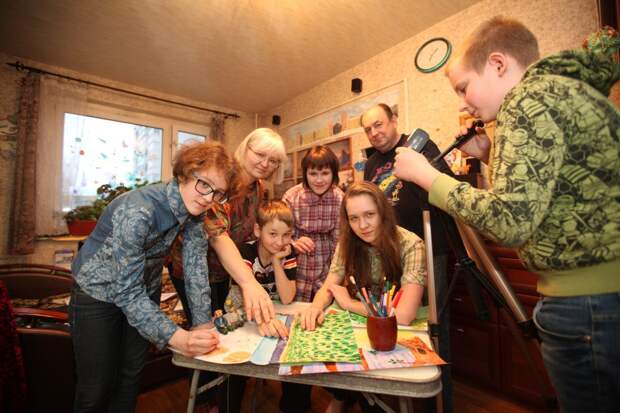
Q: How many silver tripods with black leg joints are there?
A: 1